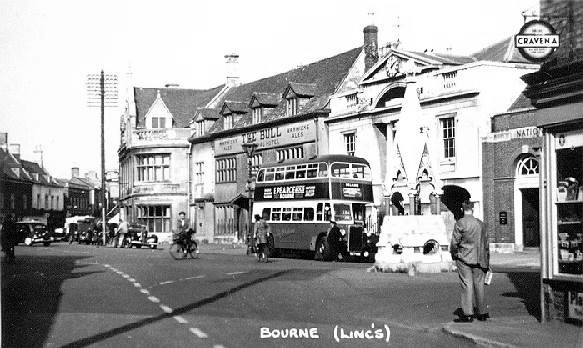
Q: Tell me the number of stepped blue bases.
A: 0